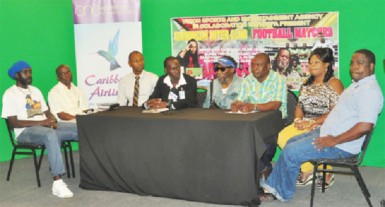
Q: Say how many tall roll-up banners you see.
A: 1